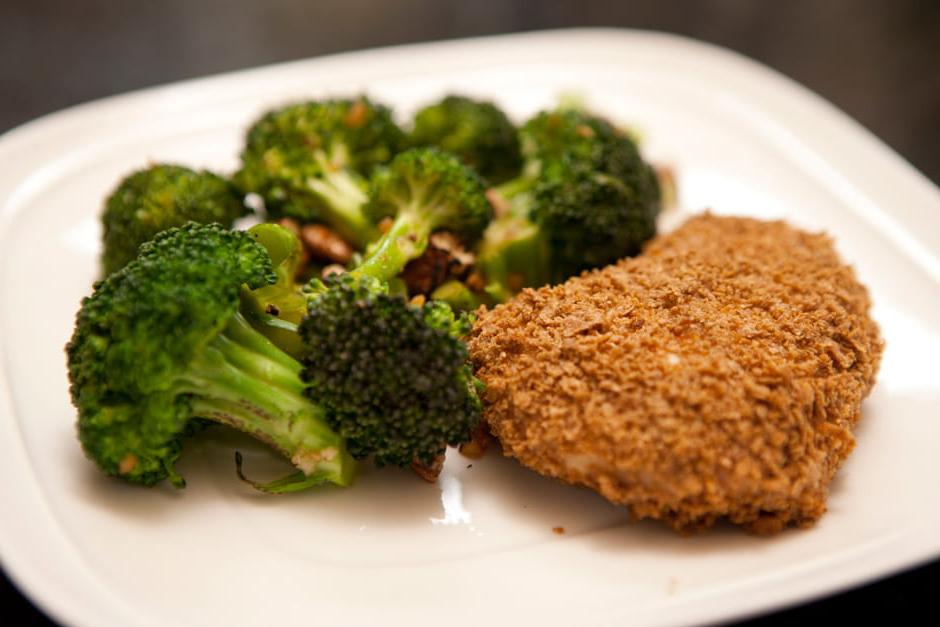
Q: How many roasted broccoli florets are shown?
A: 7